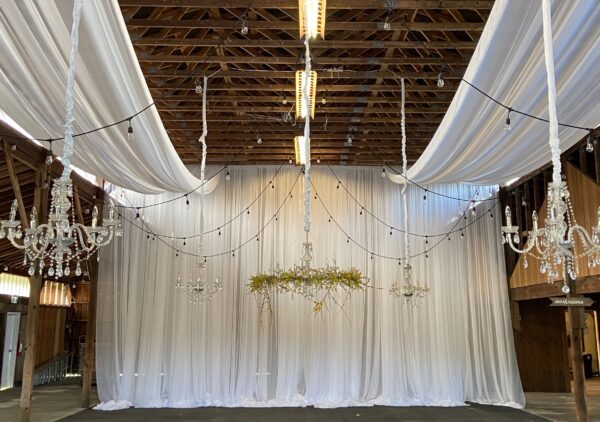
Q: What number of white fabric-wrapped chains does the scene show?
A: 5